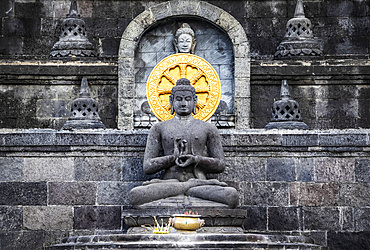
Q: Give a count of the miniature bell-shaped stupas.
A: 4